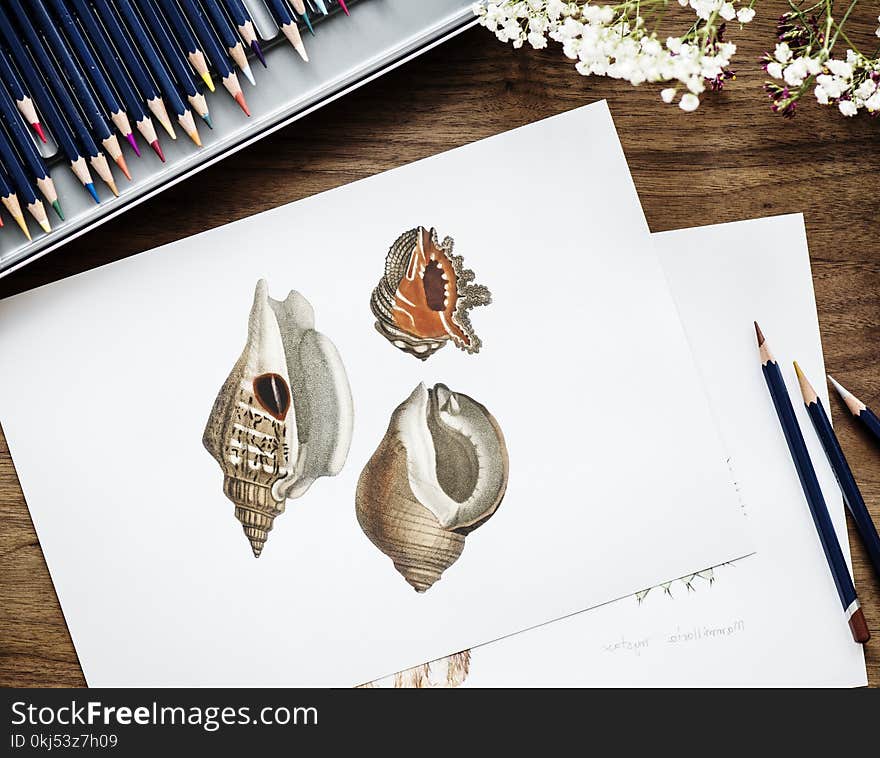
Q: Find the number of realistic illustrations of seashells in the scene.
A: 3